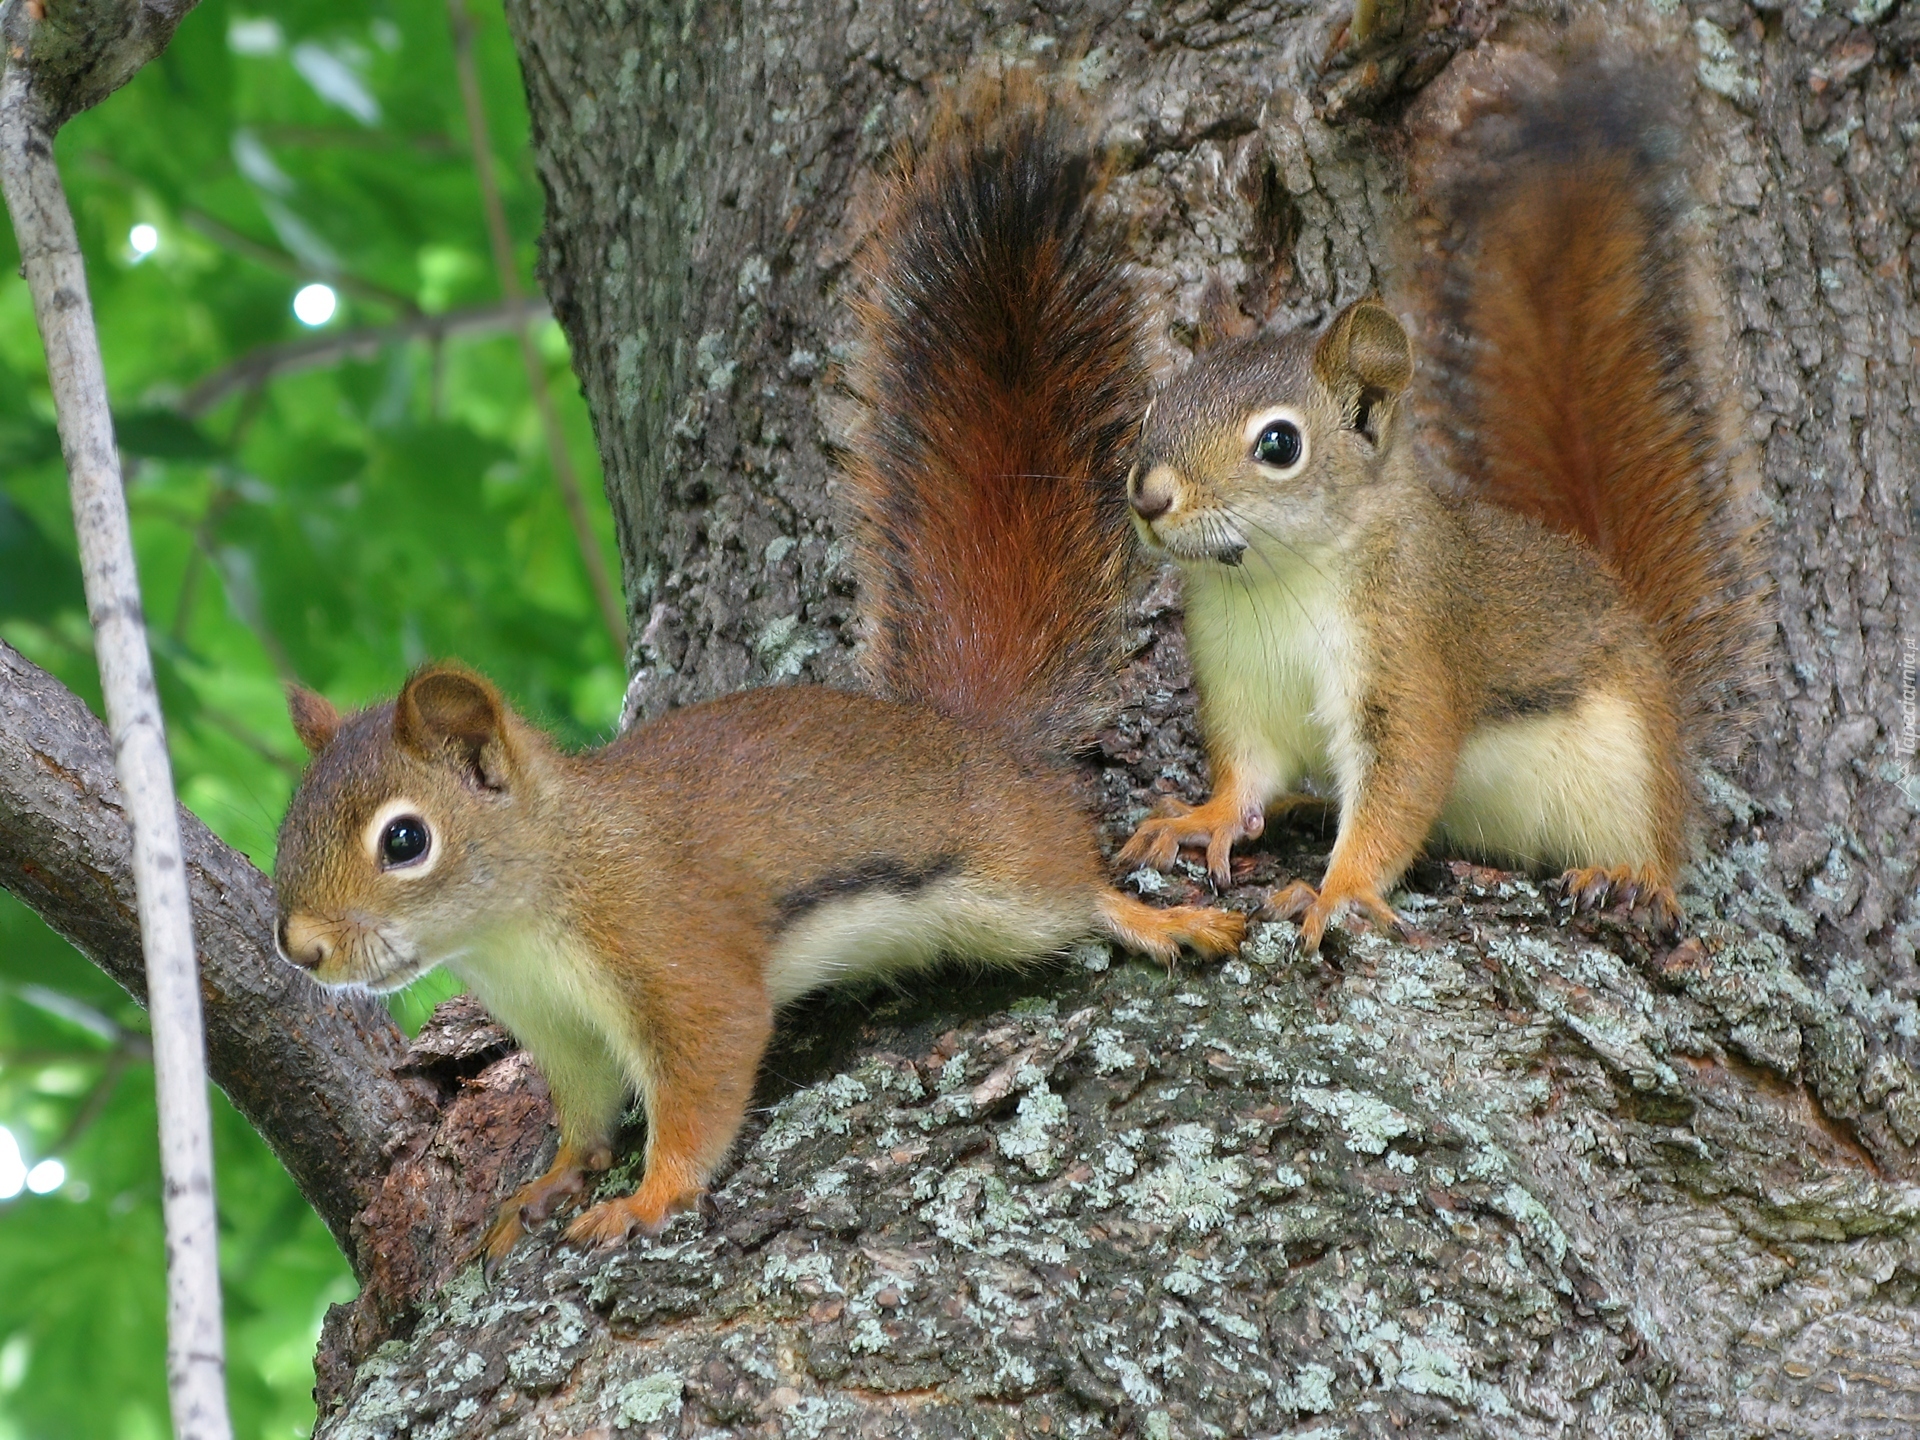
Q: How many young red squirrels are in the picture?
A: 2